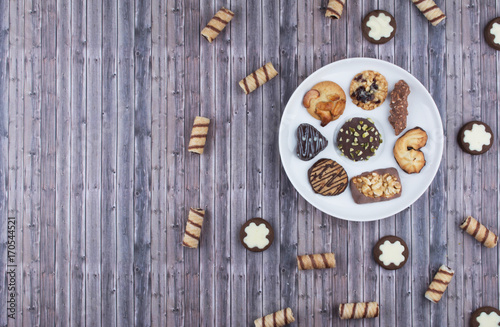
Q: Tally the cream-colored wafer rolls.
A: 11